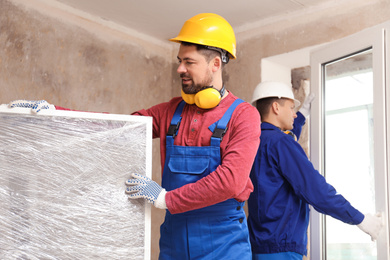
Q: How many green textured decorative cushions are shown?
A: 0